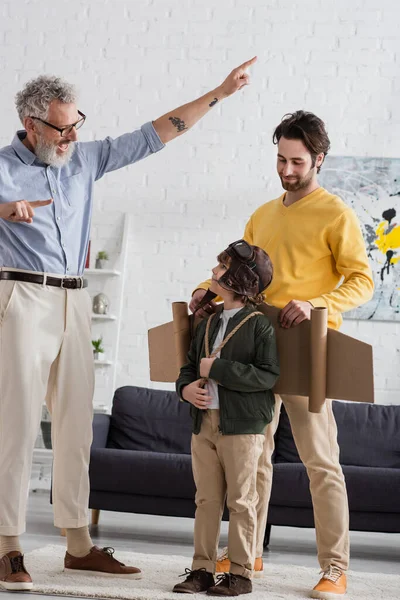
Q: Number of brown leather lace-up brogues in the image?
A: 2